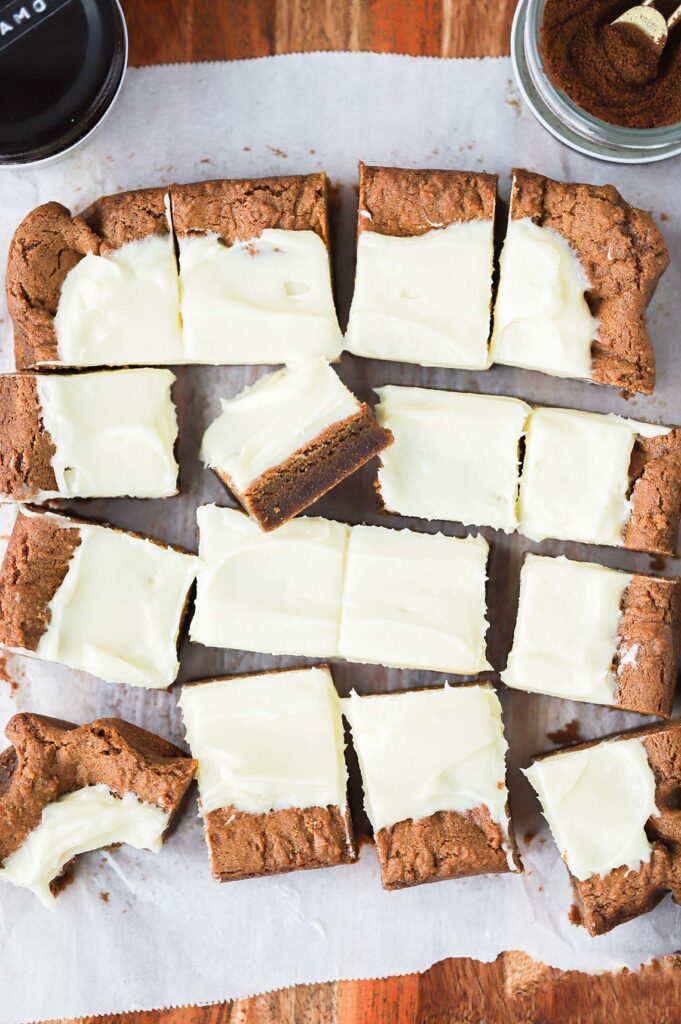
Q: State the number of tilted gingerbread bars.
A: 1